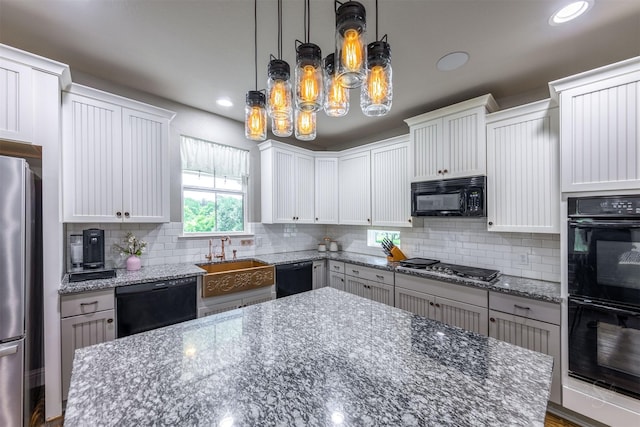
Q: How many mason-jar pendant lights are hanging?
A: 8